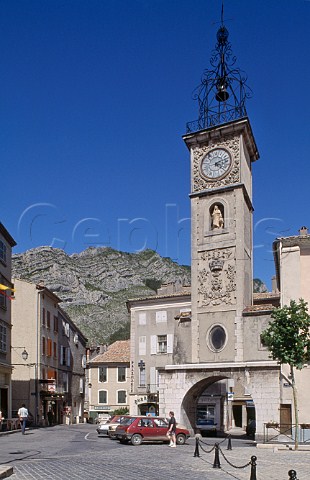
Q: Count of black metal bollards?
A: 5